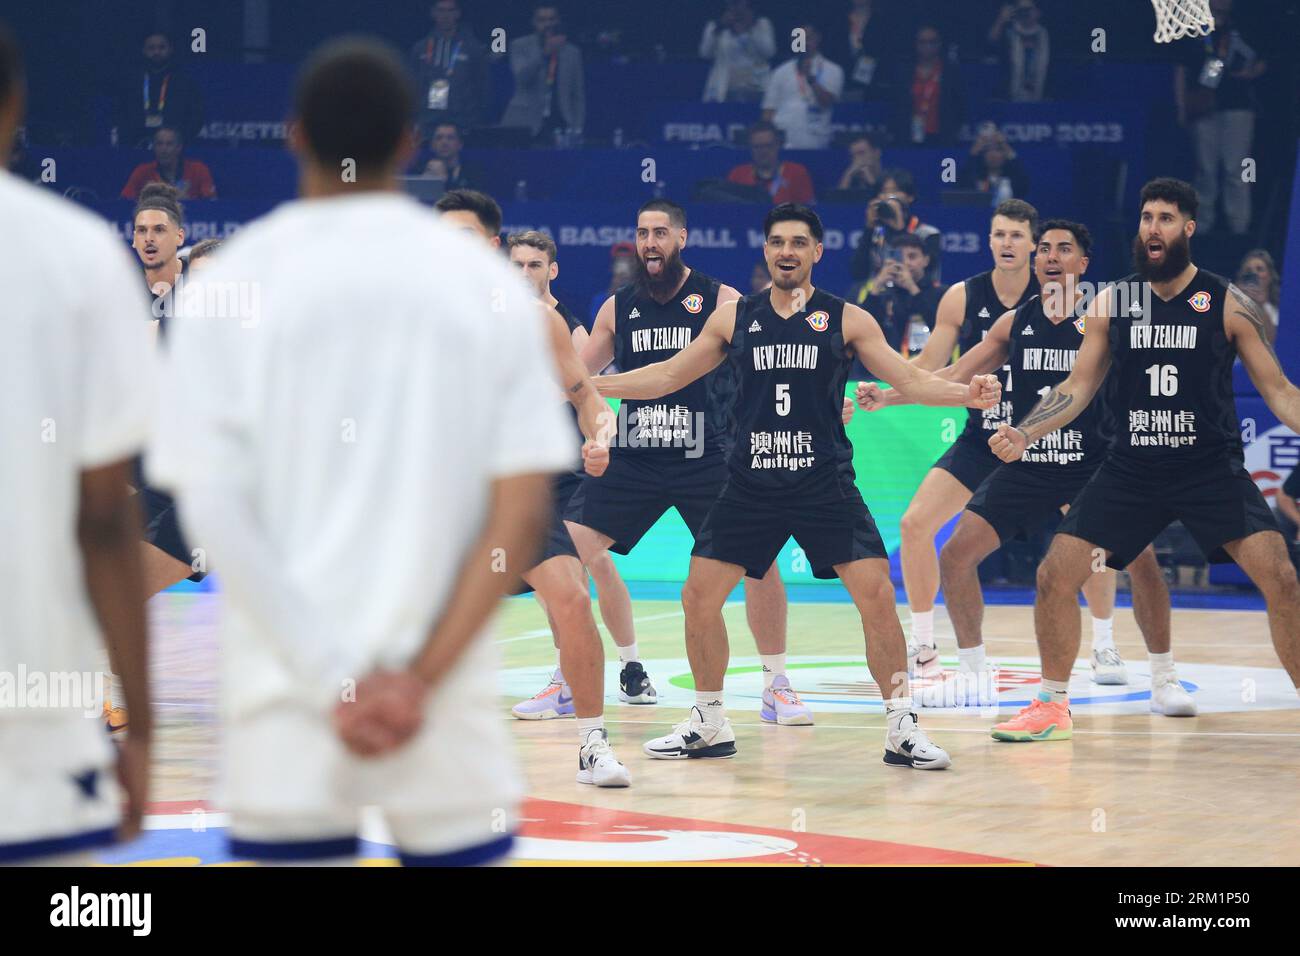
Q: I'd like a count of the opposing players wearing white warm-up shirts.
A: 2